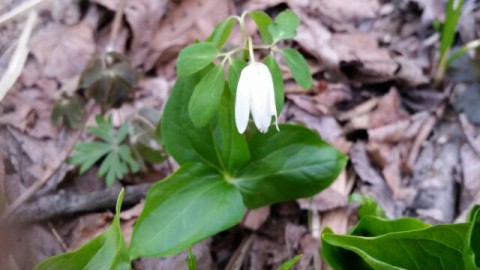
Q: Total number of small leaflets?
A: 8